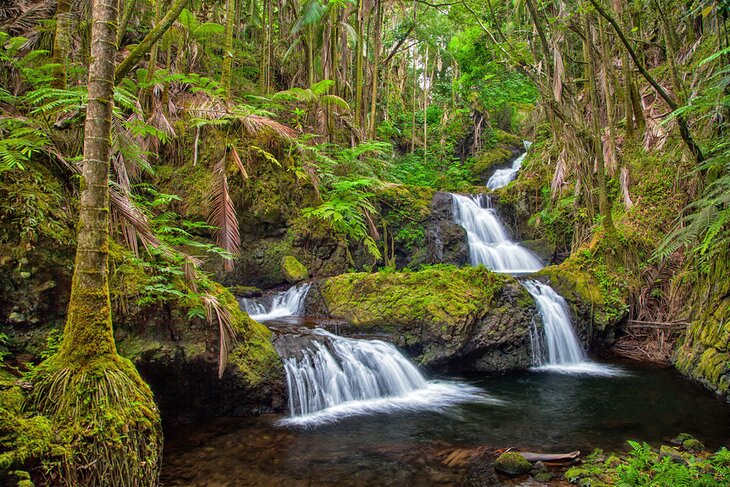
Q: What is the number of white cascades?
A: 5